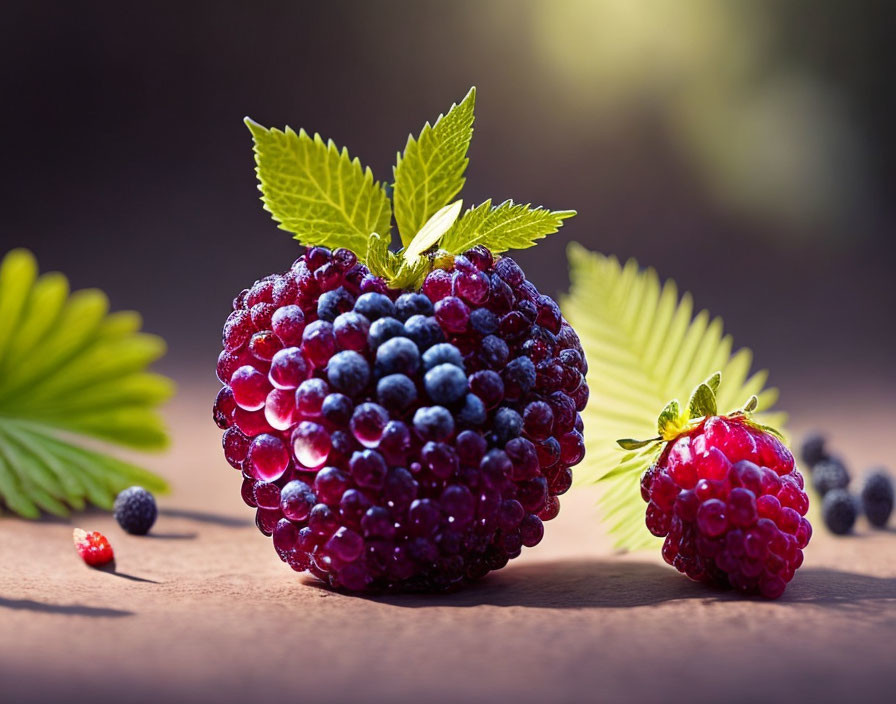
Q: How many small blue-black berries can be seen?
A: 5